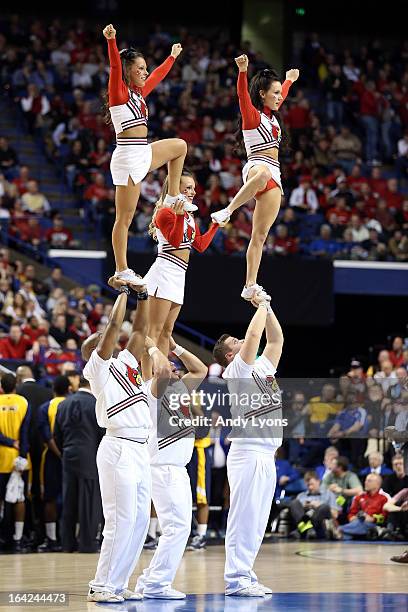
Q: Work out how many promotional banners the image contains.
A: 0